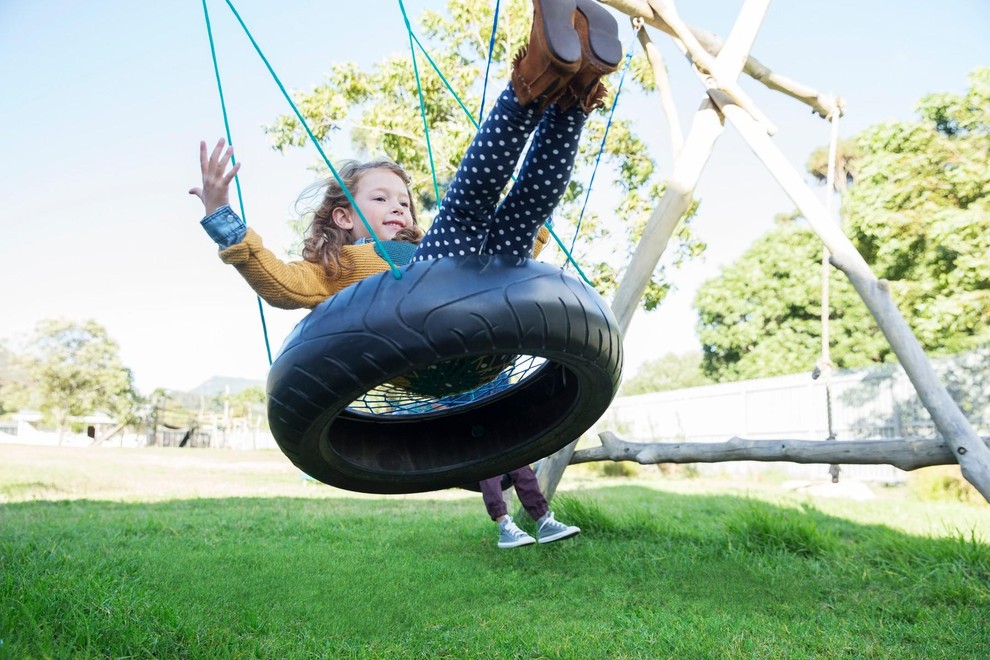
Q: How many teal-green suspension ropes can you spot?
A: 4